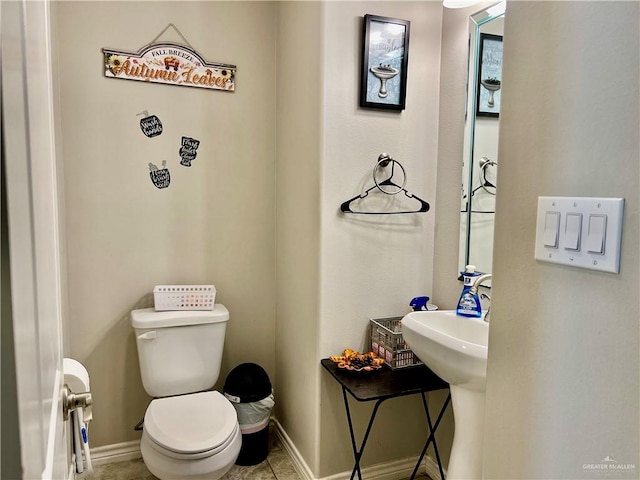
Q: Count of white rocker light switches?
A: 3